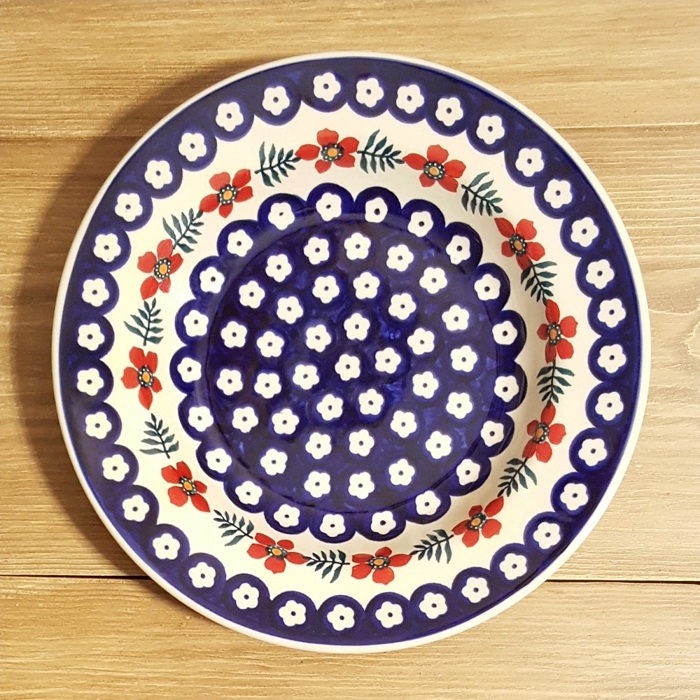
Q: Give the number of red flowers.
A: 12